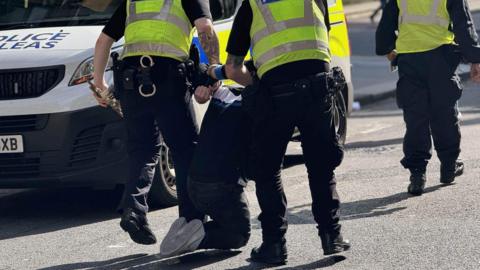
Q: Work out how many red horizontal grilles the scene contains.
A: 0